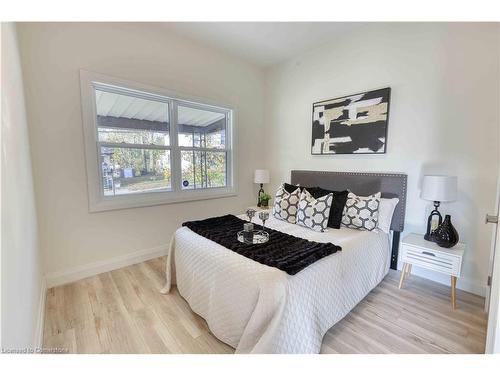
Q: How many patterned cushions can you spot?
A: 3